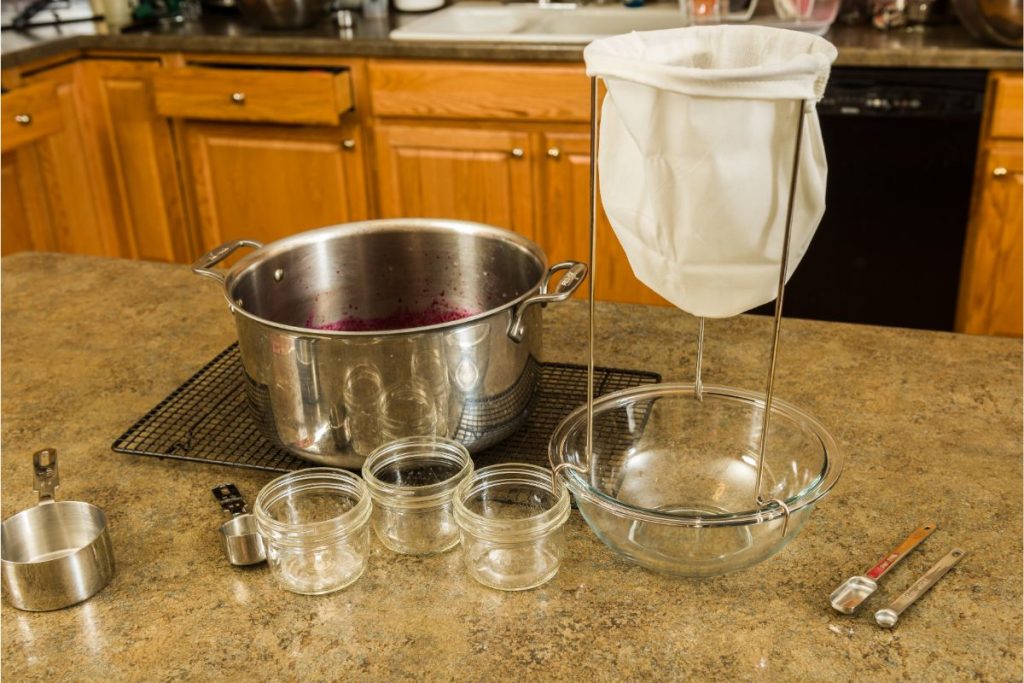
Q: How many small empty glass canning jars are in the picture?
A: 3